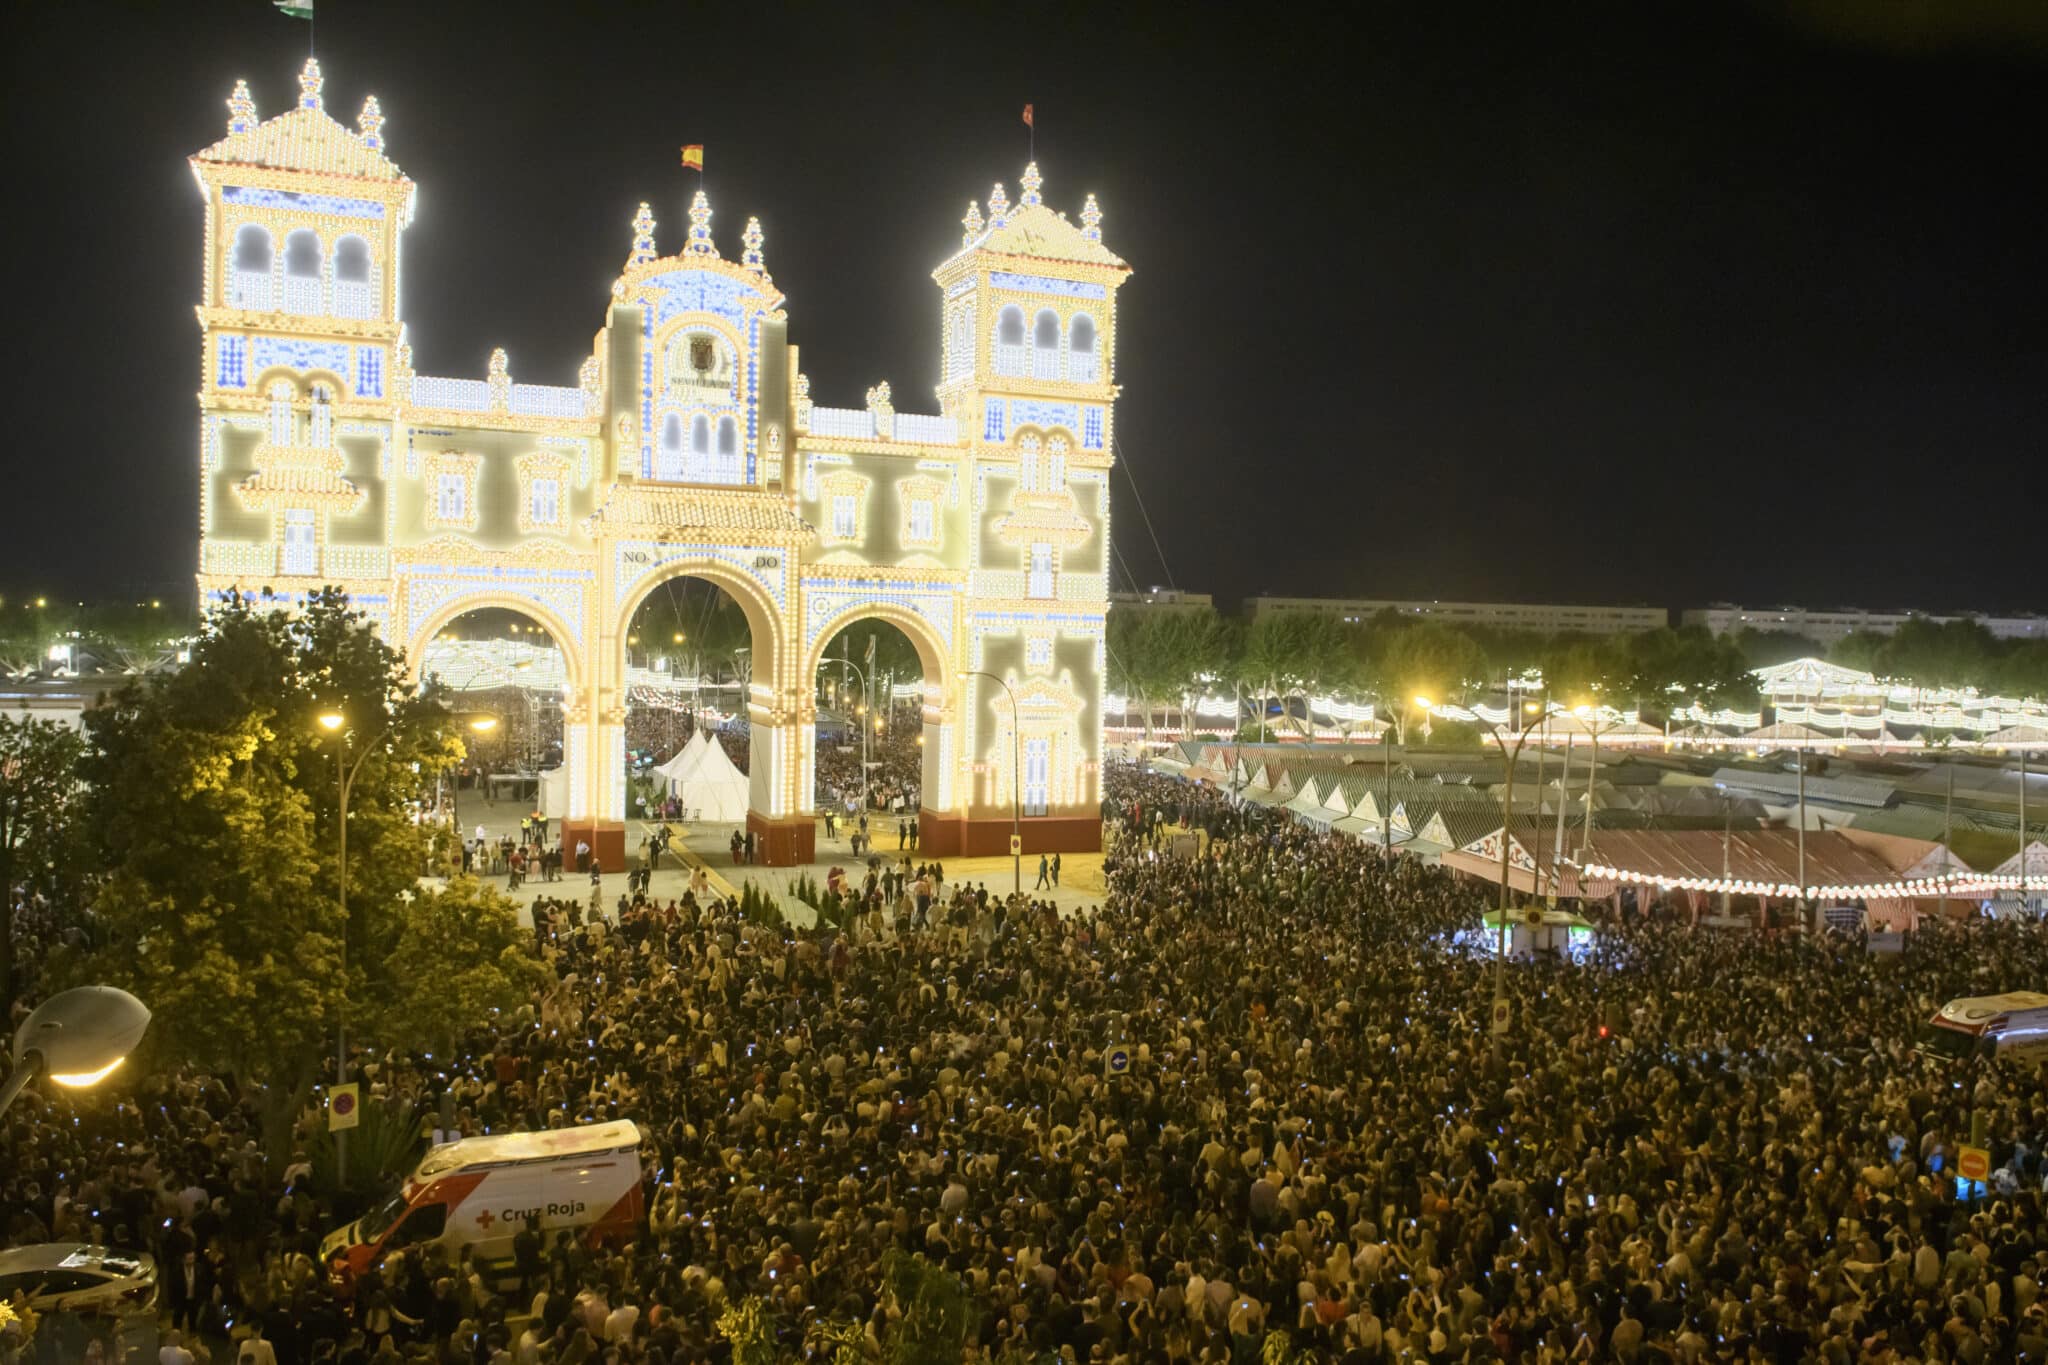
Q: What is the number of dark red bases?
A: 3